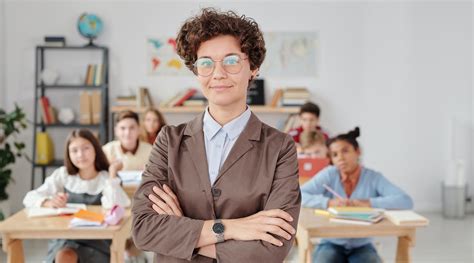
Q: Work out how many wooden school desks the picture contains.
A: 2